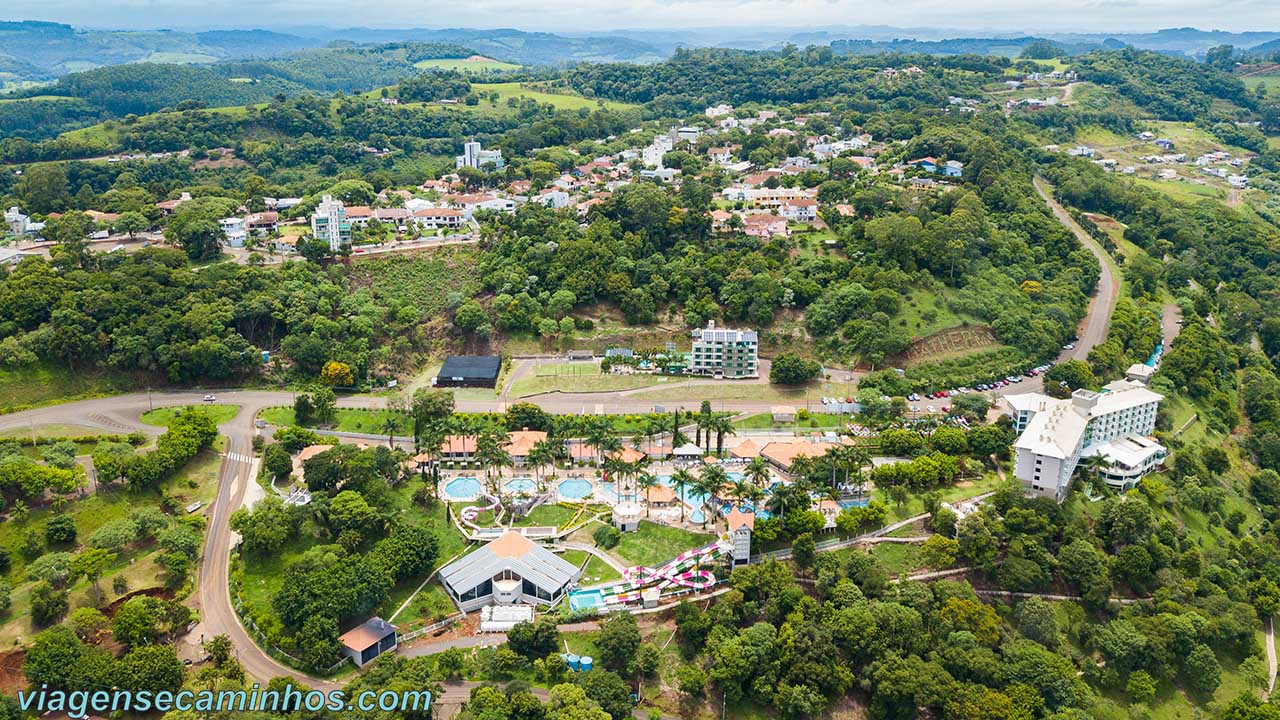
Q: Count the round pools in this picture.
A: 3